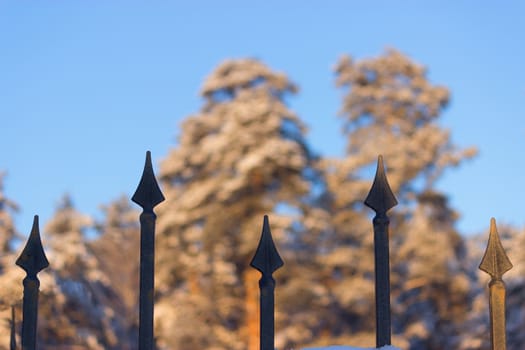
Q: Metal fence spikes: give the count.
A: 5